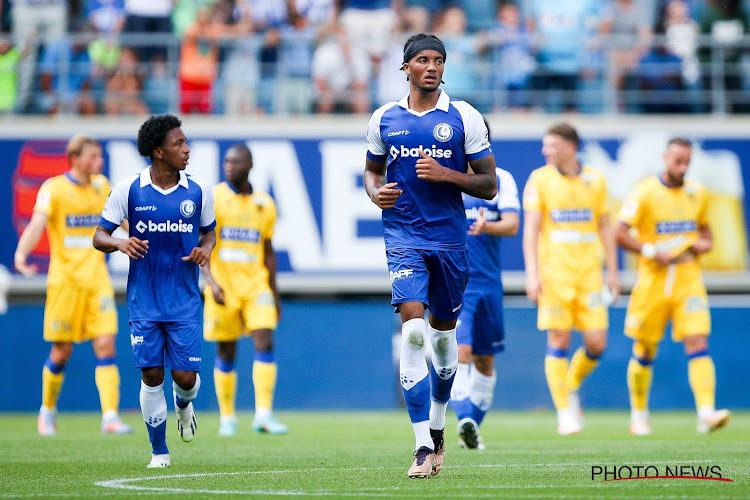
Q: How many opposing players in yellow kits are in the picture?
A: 4